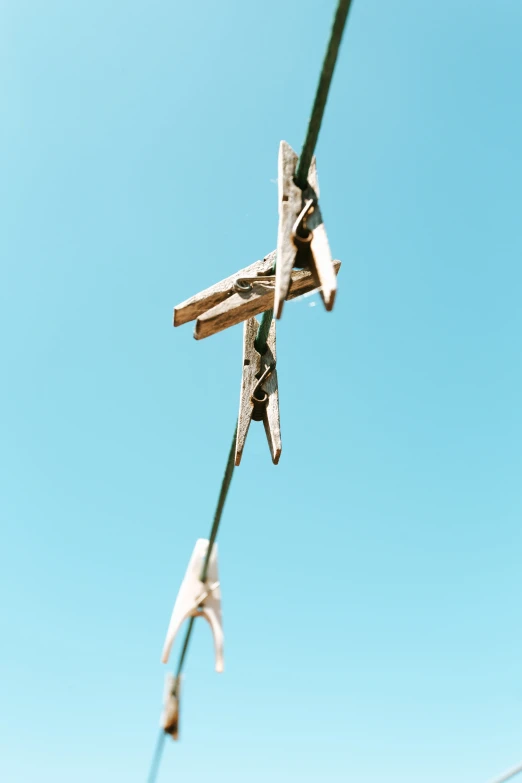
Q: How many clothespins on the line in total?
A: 5